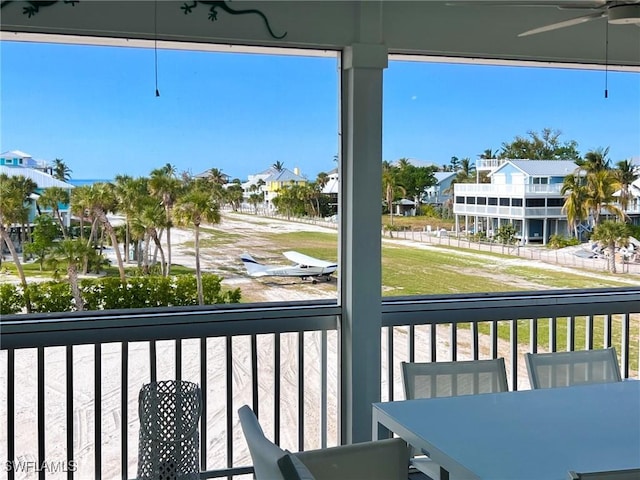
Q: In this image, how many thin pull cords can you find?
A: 2